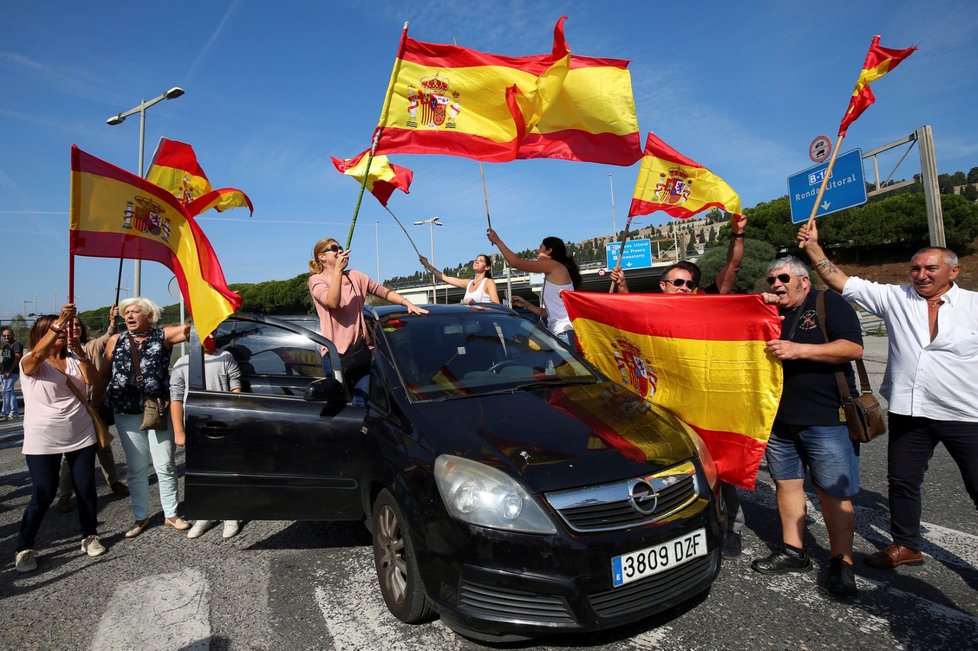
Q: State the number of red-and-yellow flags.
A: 8